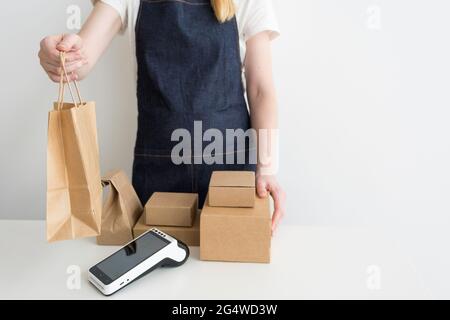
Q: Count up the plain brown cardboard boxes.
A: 4